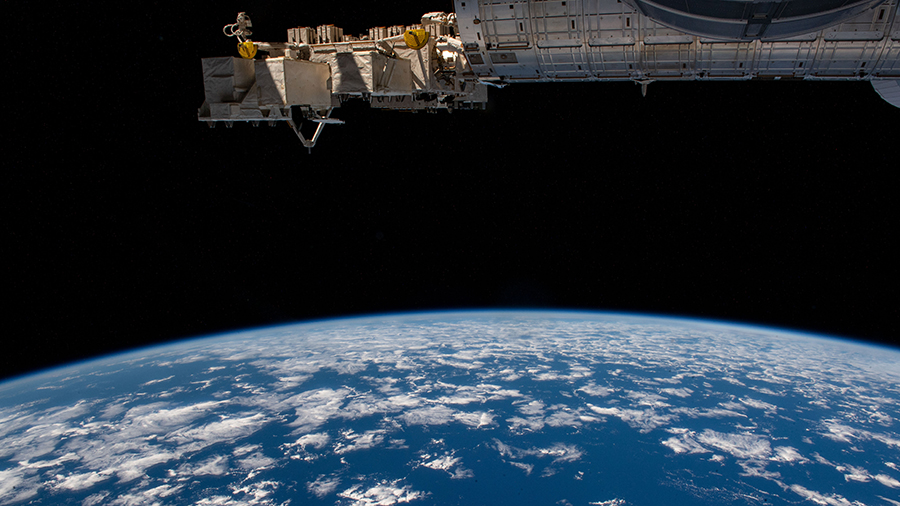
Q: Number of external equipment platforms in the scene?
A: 1